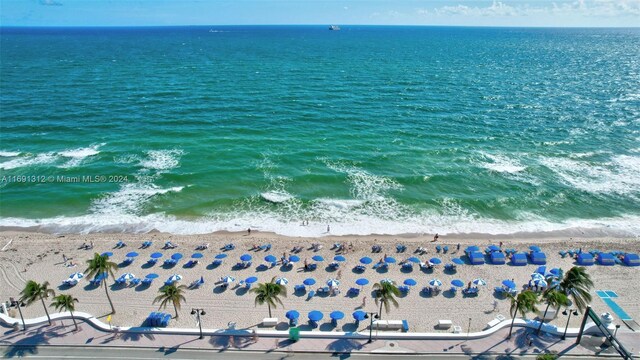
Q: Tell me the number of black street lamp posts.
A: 4